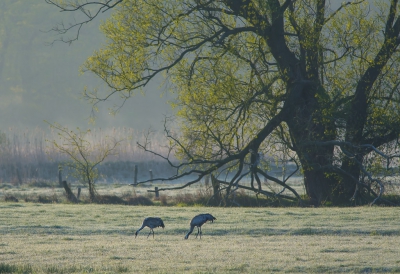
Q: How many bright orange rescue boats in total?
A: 0